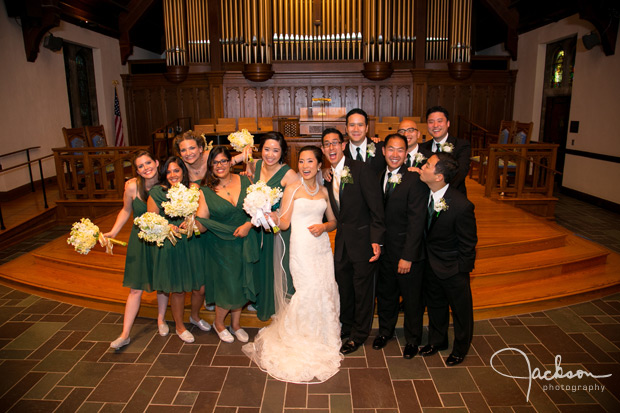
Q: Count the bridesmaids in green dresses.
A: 5